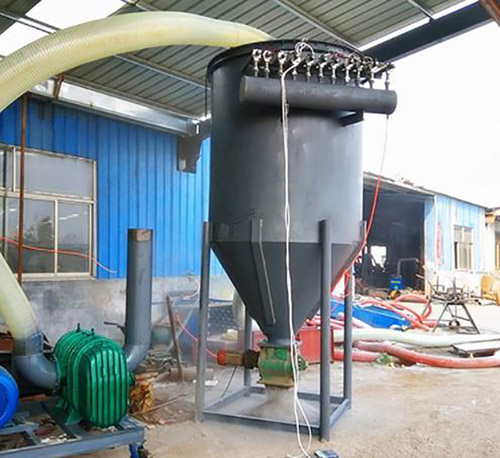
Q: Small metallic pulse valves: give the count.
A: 11